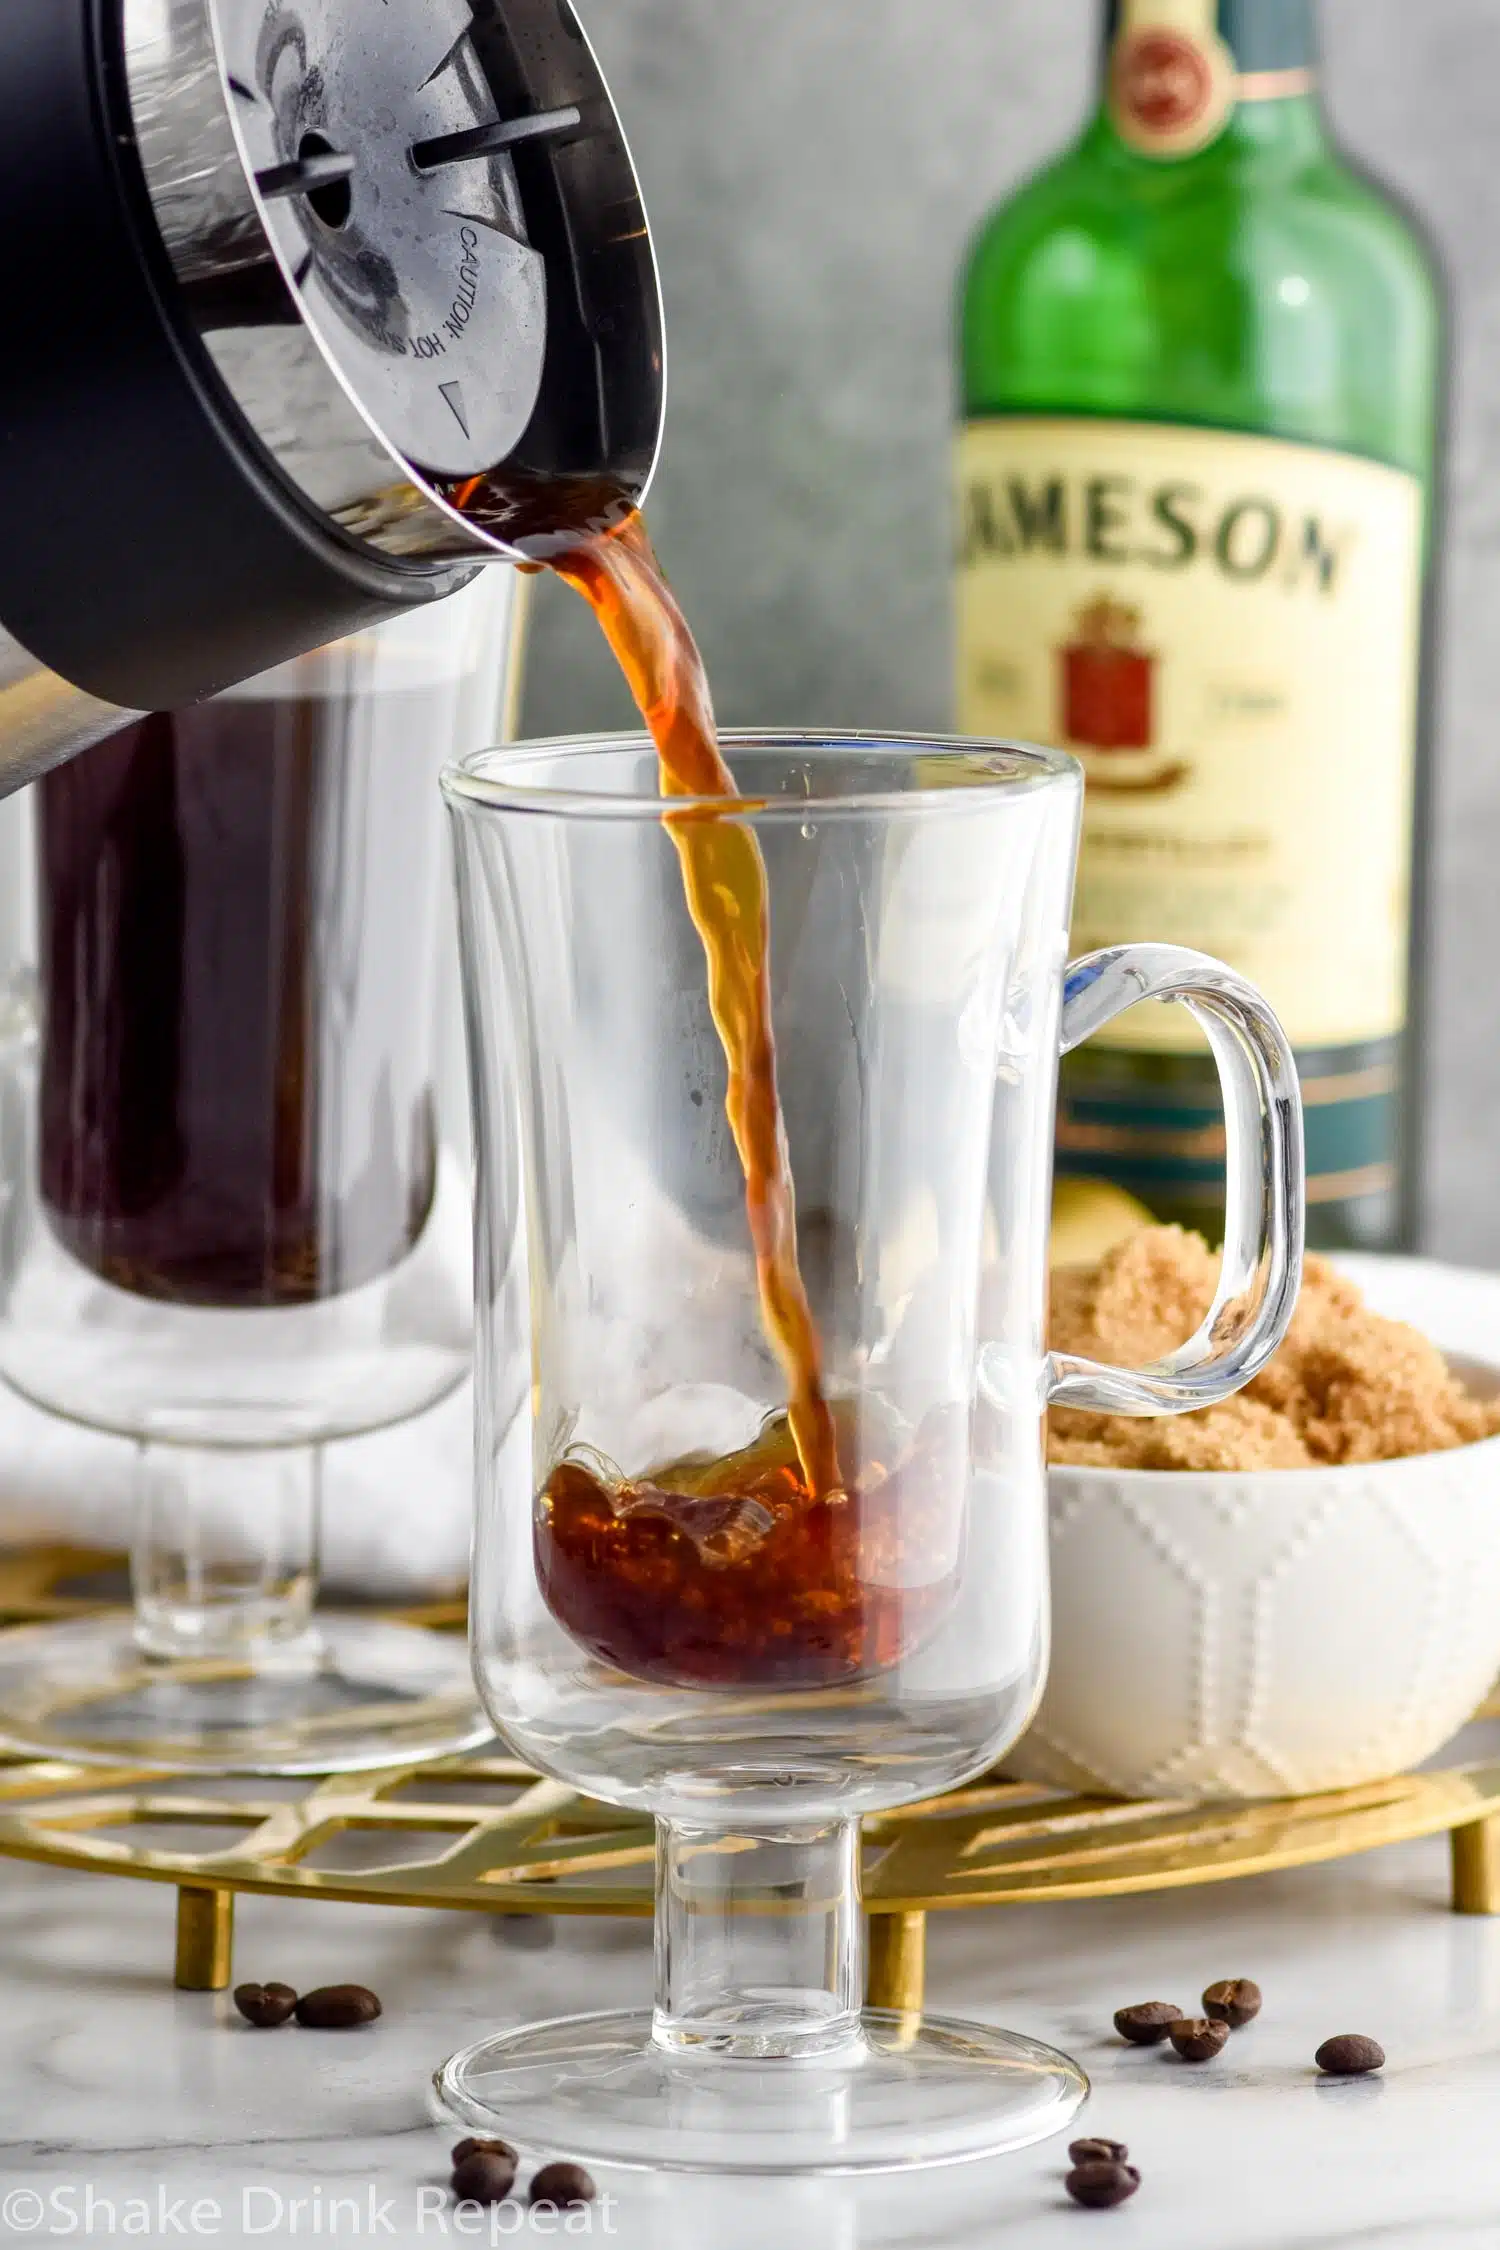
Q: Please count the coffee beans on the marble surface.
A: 11